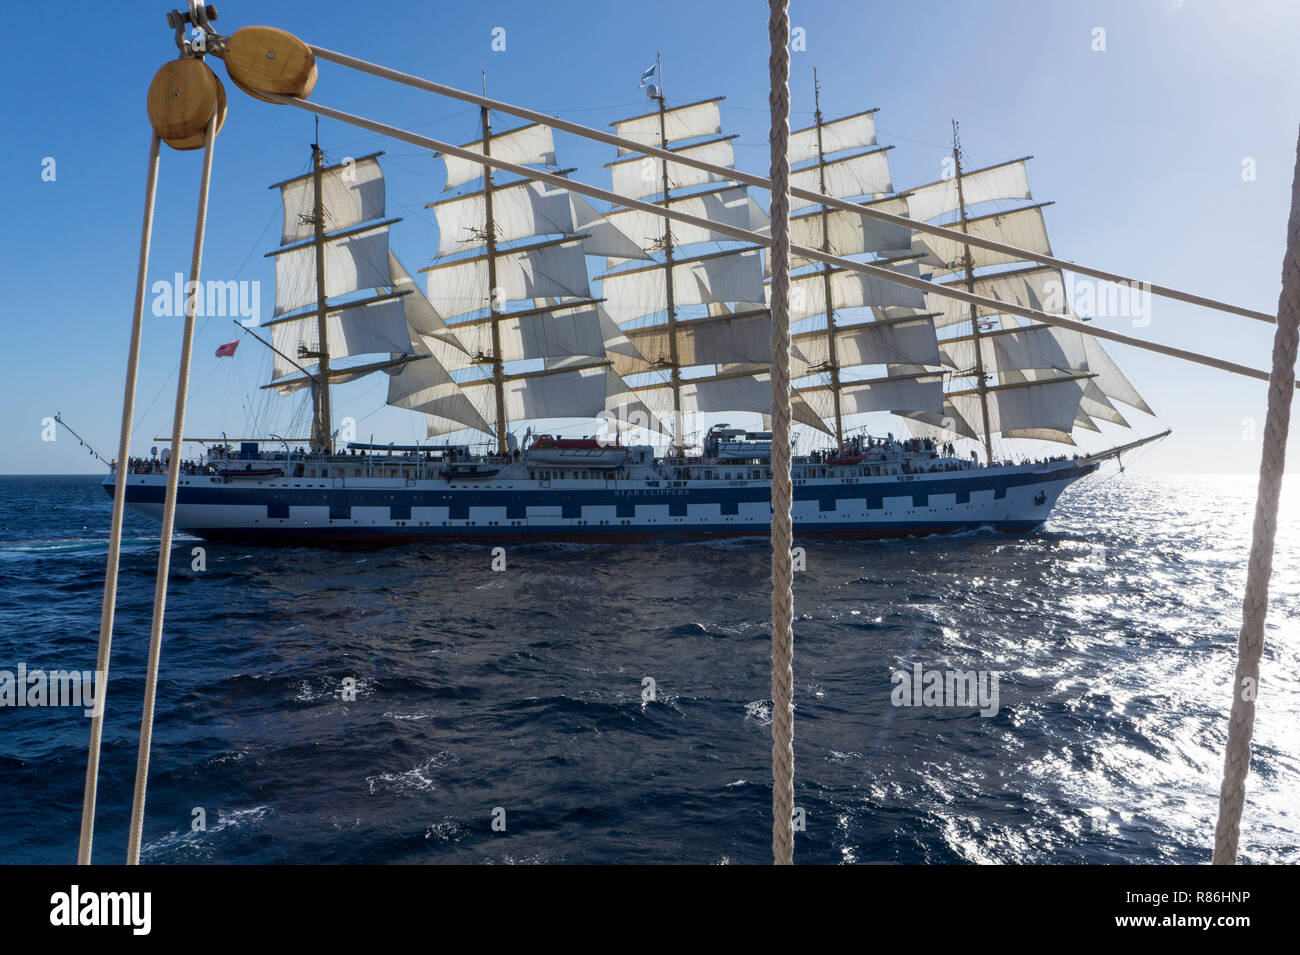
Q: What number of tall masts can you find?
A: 5